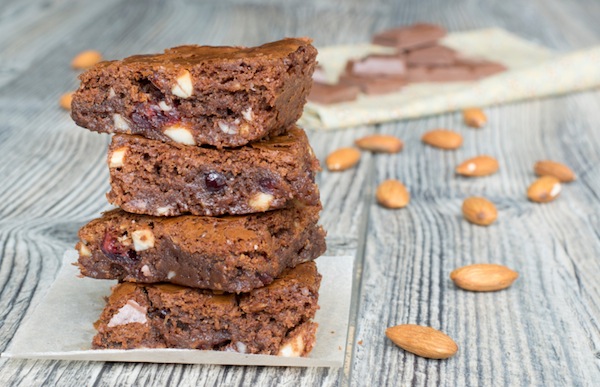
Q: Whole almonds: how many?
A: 13